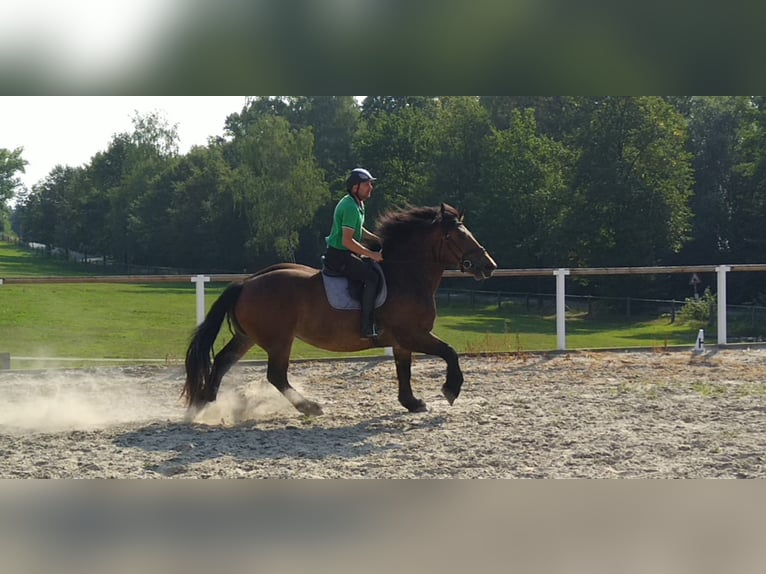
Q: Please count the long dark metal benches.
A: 0